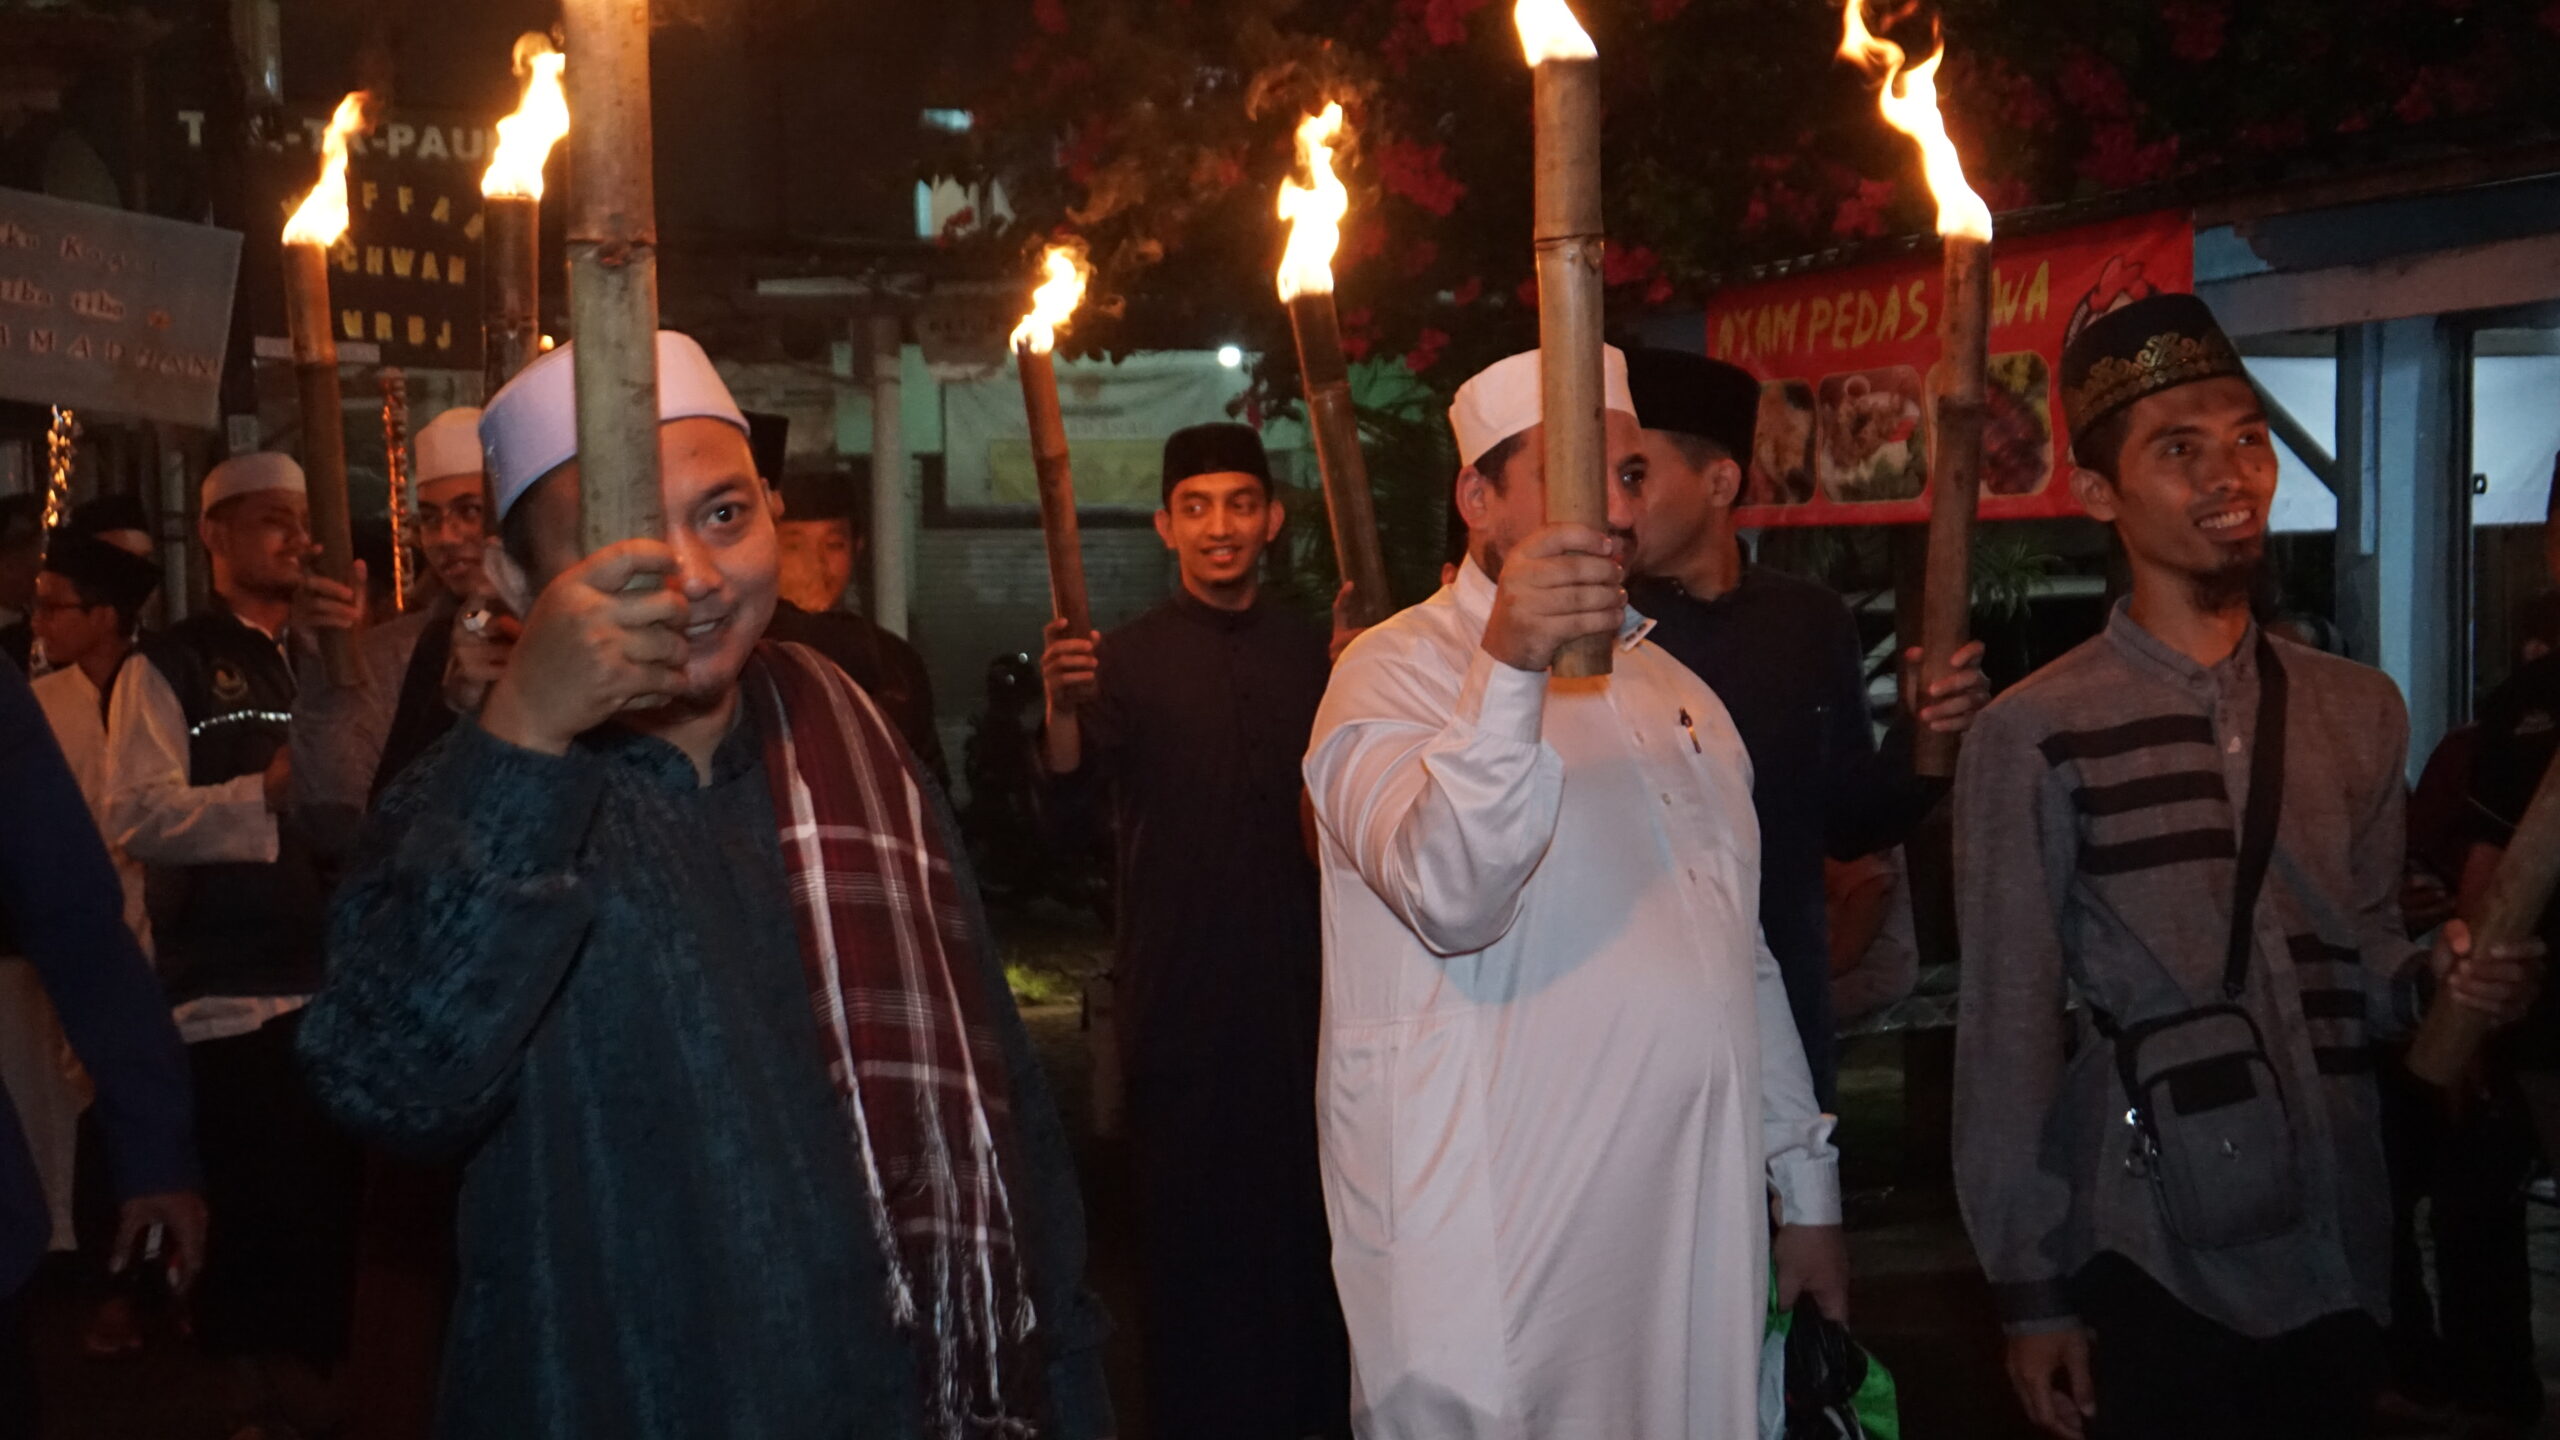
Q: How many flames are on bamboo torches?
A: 6